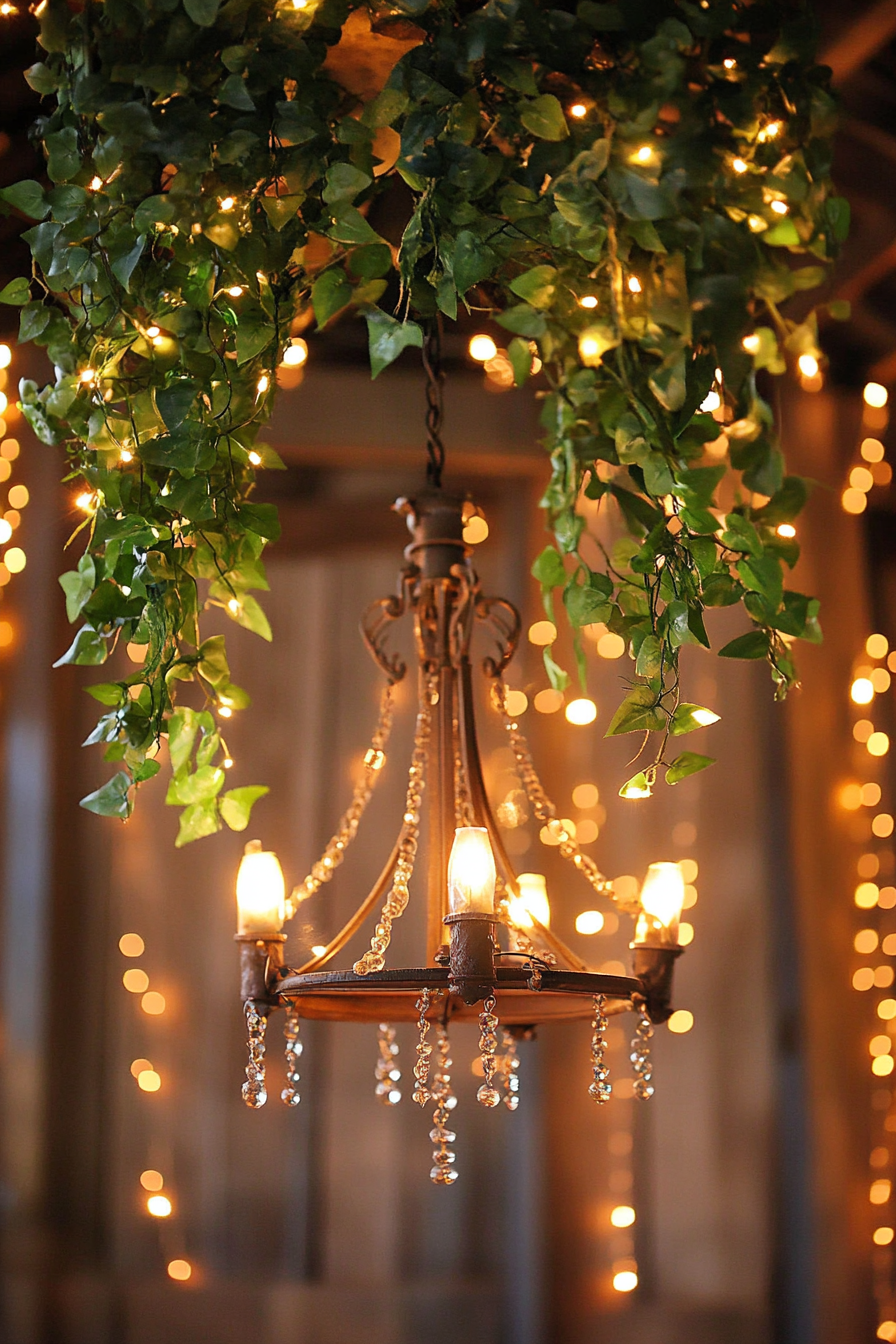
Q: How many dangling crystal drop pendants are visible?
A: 9